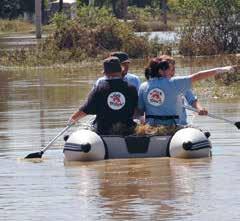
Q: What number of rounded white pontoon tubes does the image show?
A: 2